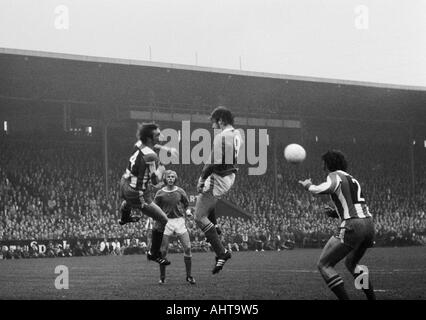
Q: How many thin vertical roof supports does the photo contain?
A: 3